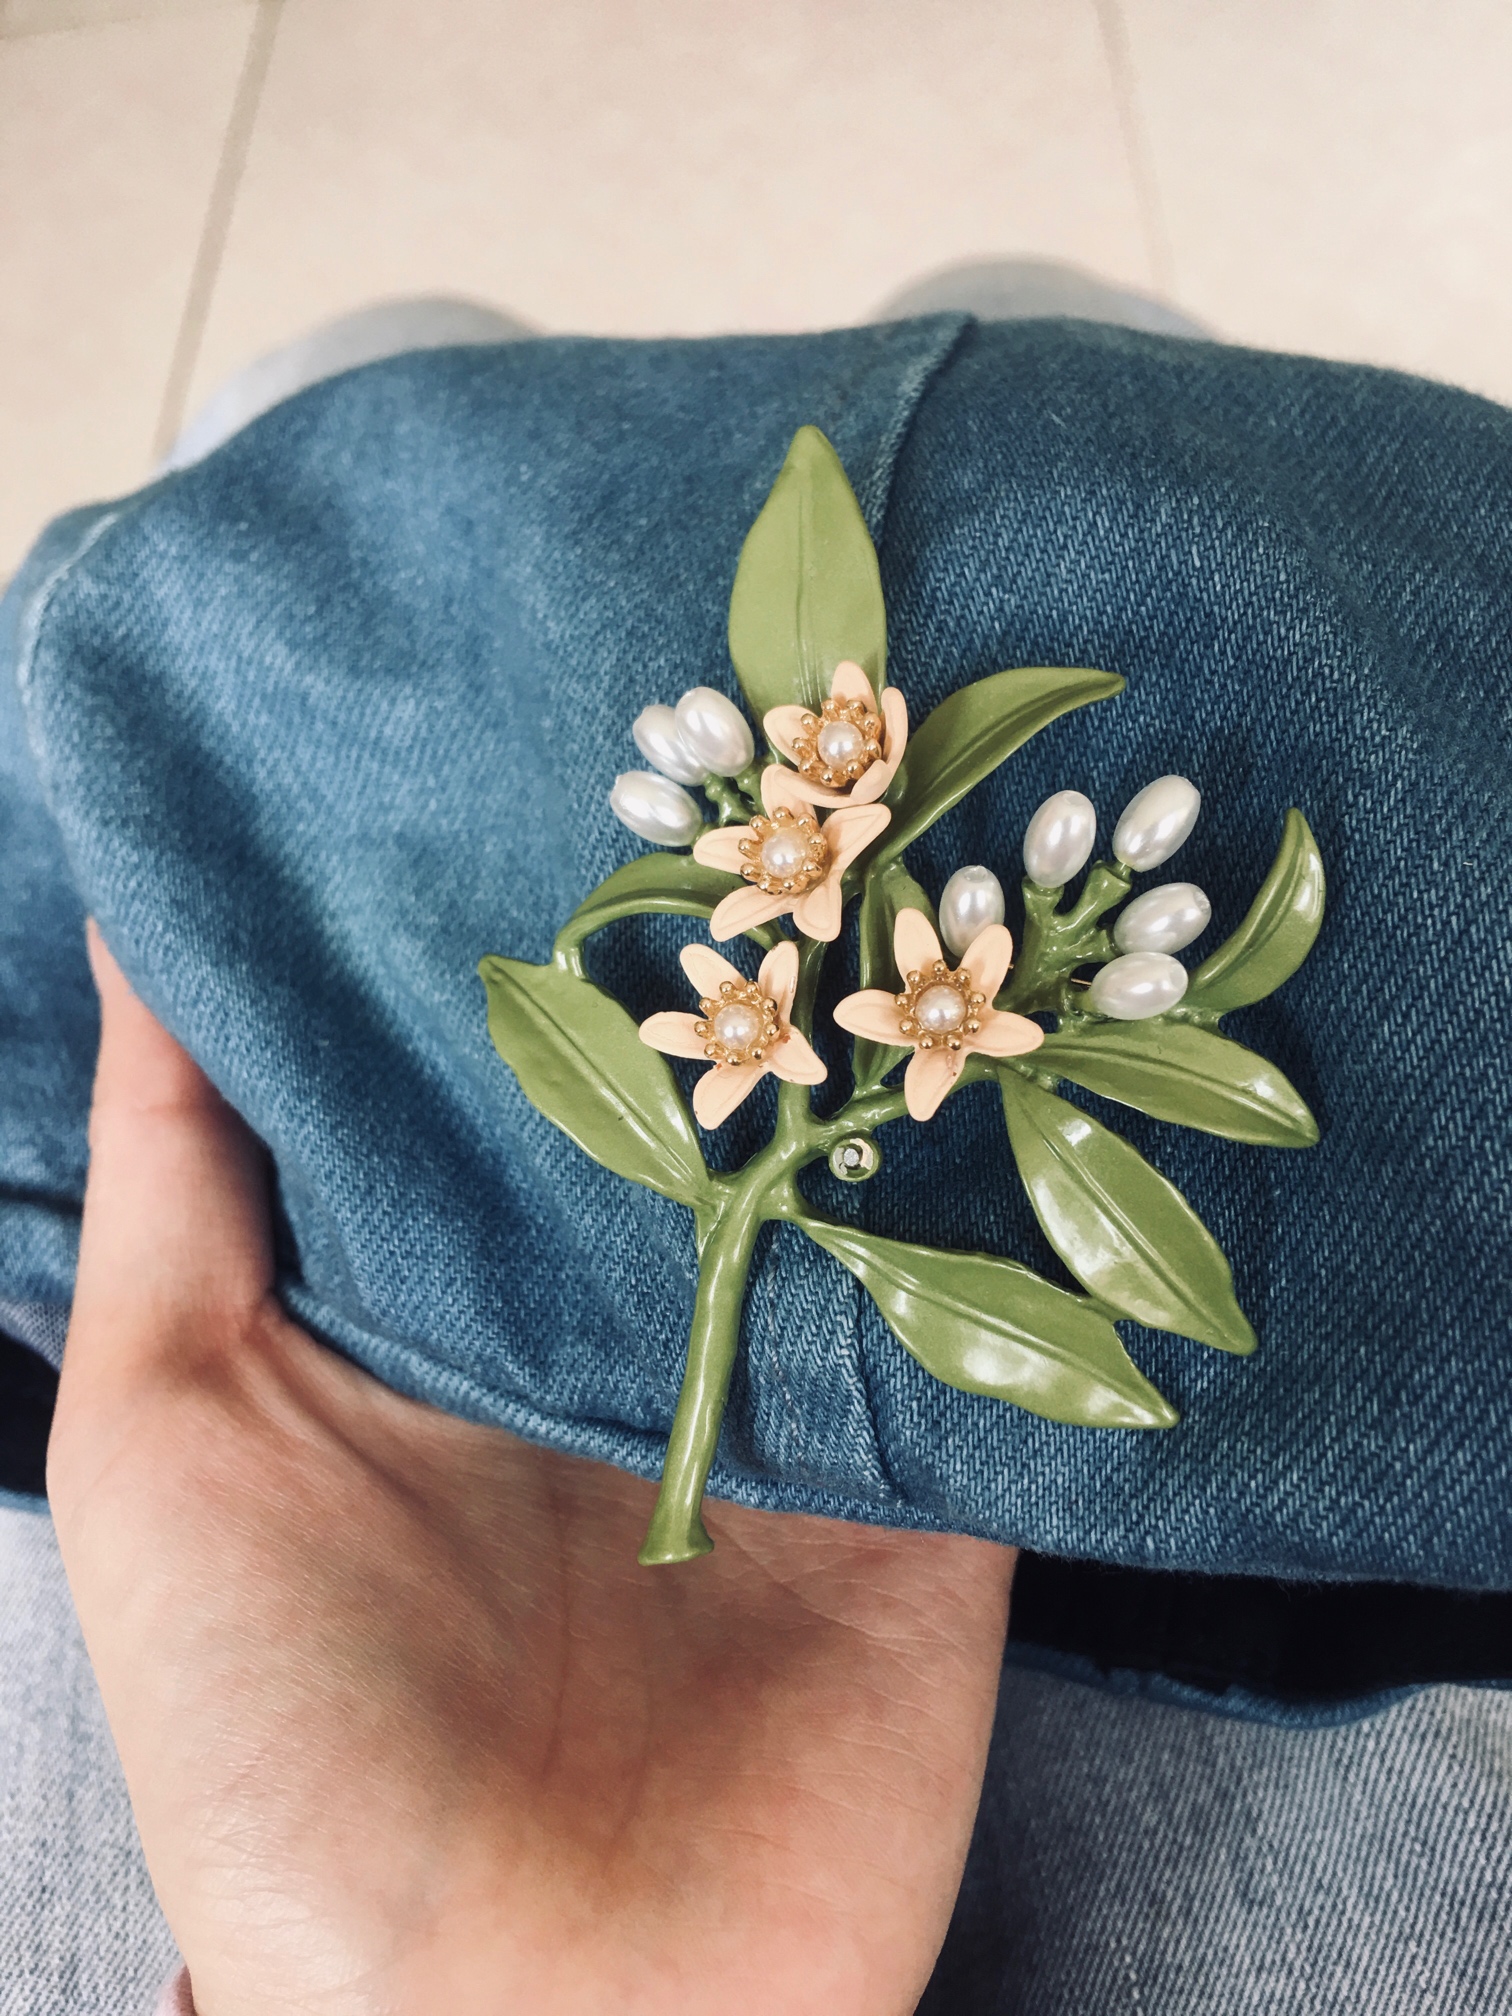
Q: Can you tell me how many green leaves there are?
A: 9